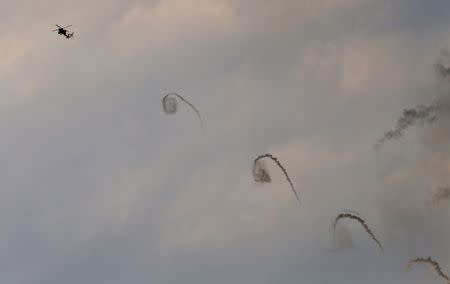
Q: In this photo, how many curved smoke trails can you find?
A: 4